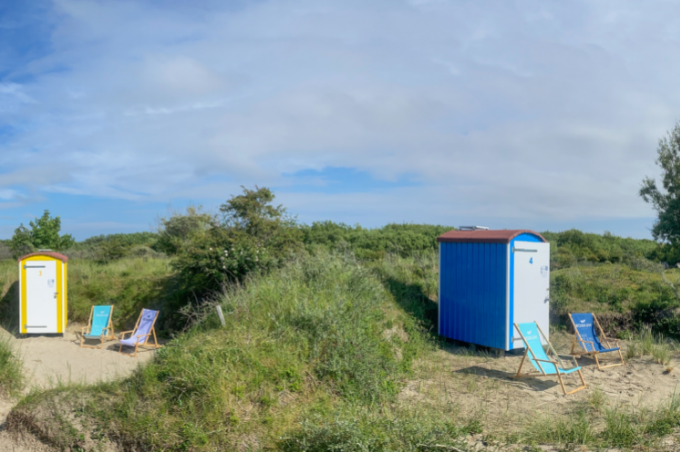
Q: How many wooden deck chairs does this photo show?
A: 4